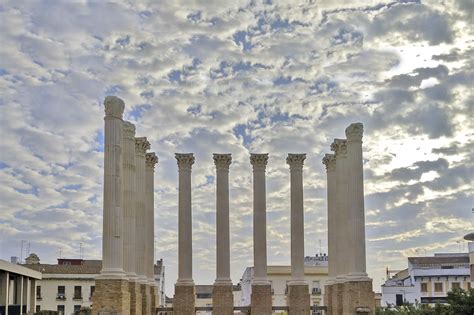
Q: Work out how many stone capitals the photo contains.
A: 11